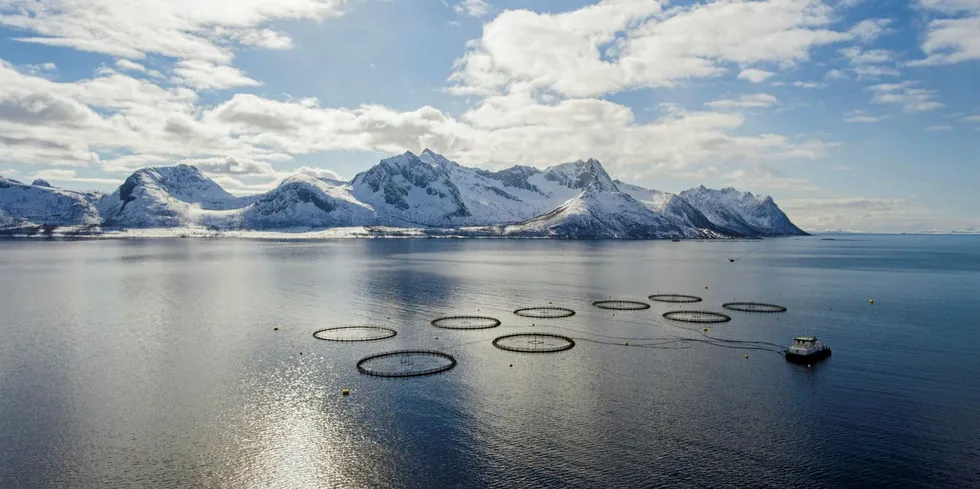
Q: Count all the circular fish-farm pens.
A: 9